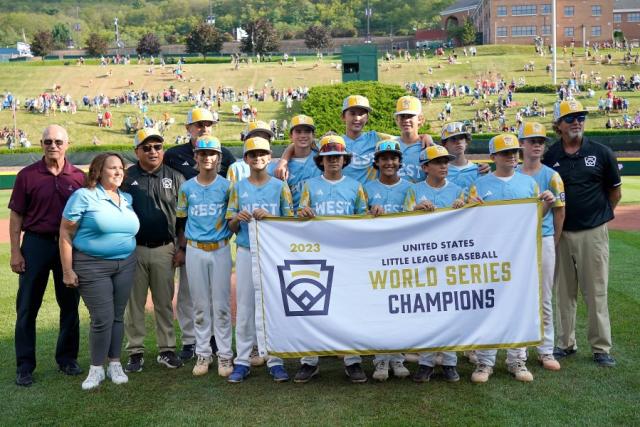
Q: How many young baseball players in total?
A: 12